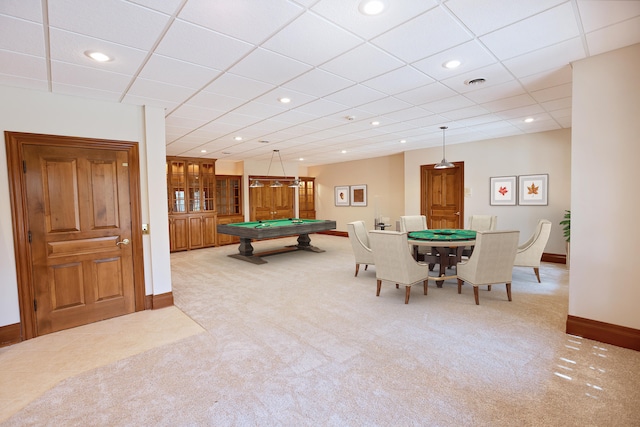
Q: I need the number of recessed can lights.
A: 11